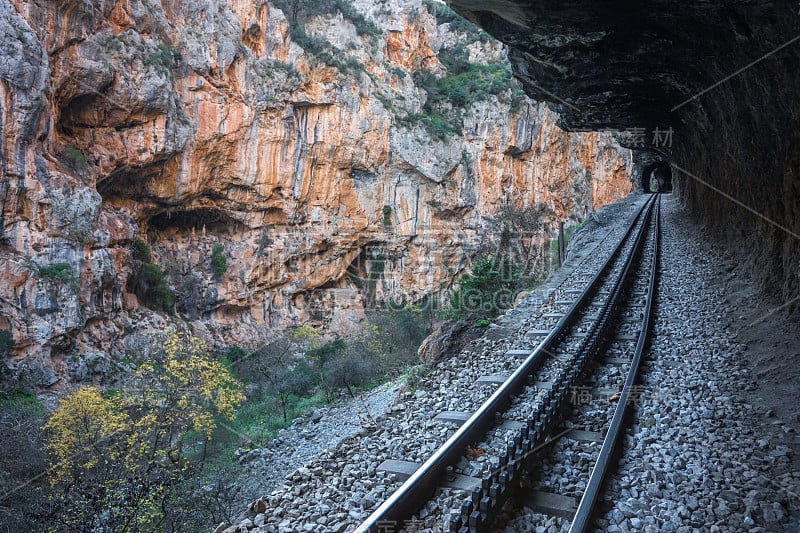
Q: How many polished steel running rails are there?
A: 2